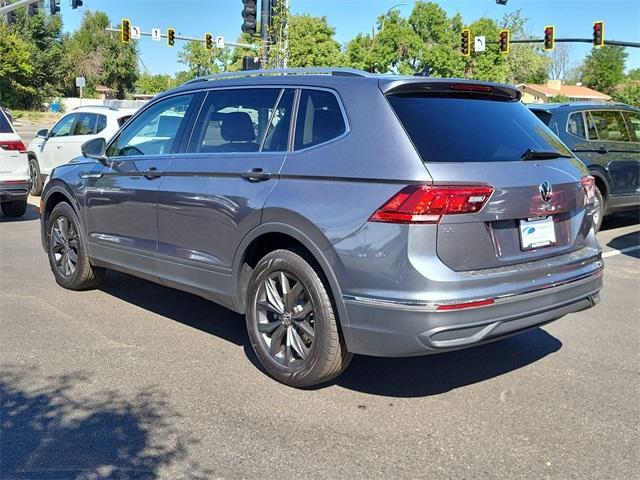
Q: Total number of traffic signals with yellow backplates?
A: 7